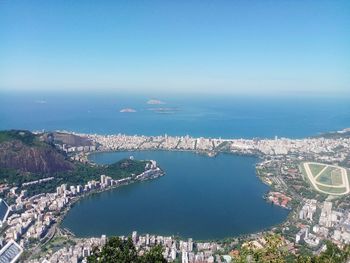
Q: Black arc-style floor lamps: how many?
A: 0